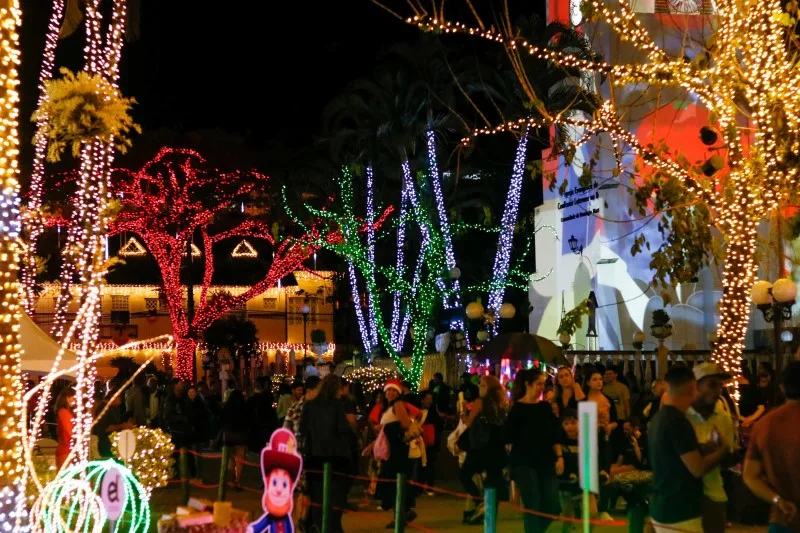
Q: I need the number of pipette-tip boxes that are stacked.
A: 0